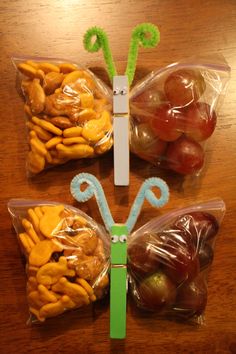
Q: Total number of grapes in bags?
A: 12